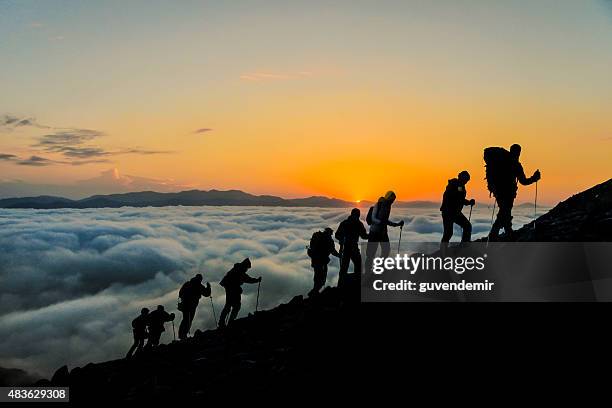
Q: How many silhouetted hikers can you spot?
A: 9